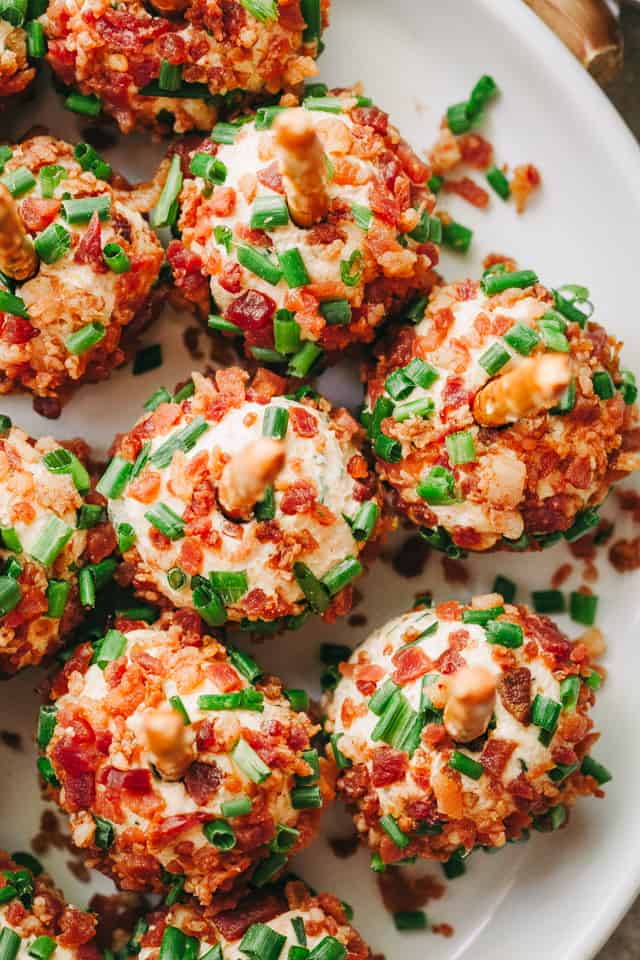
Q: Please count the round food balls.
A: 11